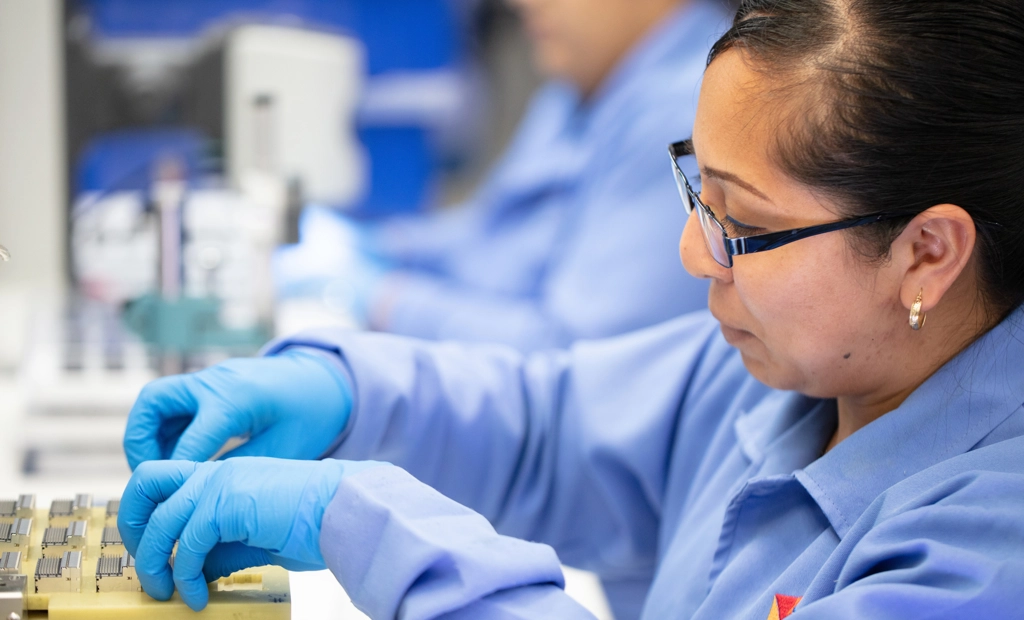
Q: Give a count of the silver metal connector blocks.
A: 9